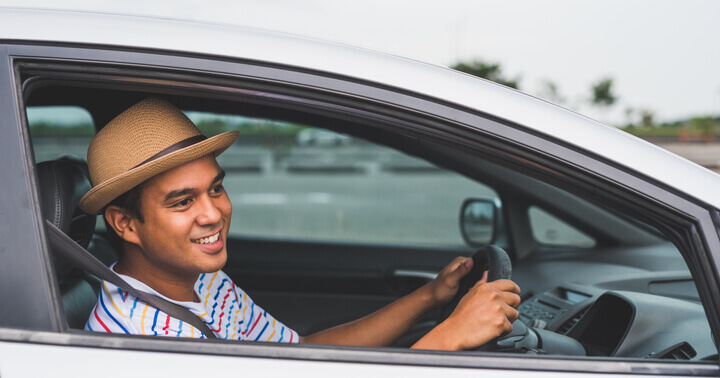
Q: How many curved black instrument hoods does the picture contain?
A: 1